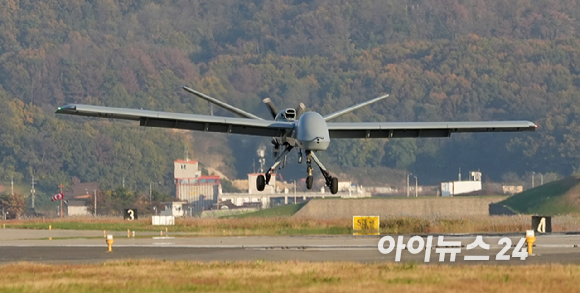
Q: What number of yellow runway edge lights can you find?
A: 2